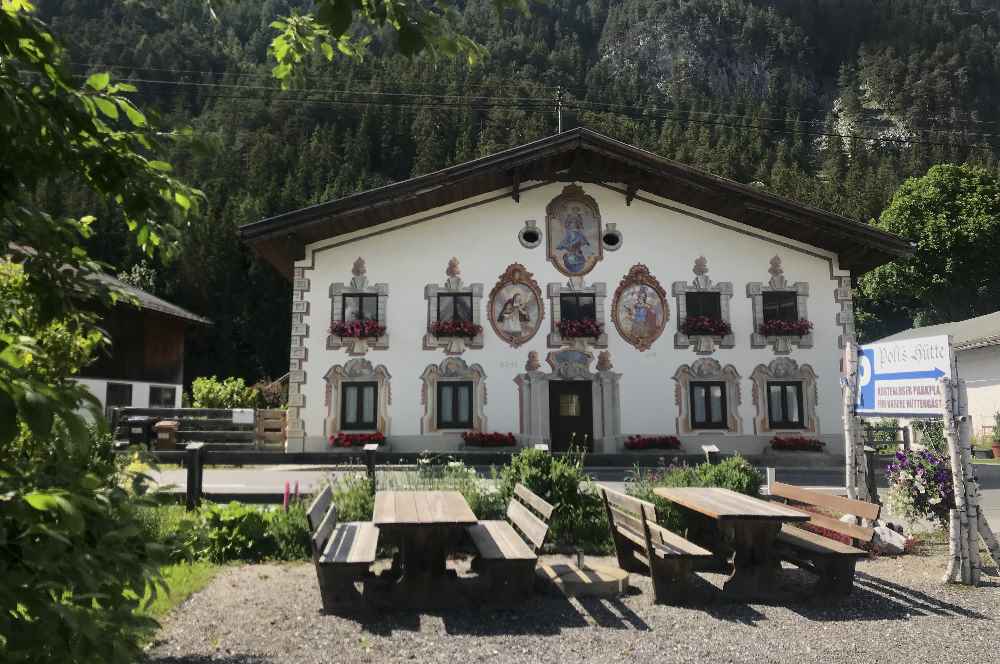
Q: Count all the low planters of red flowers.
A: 4